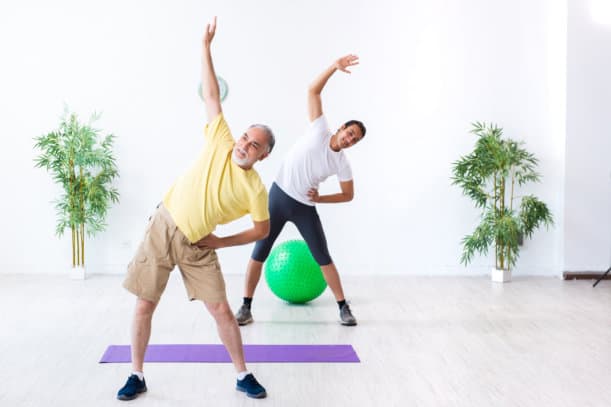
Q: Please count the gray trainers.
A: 2